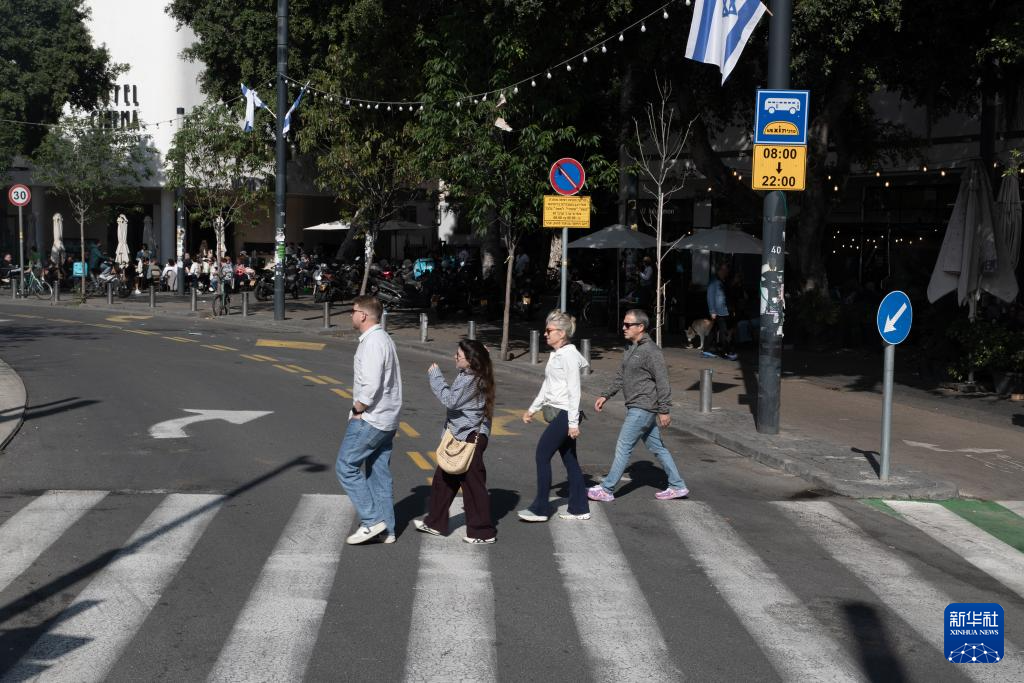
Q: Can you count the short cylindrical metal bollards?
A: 13